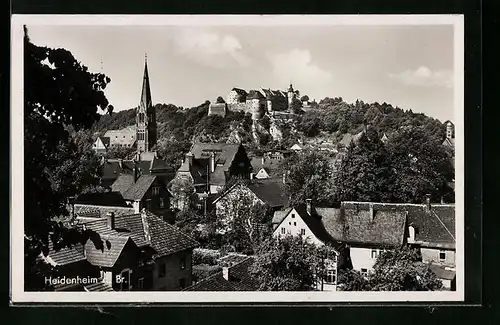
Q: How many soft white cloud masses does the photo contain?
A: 3